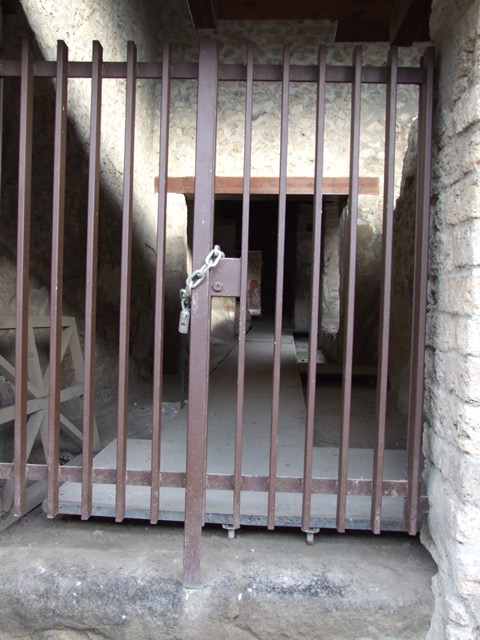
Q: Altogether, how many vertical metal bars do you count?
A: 12